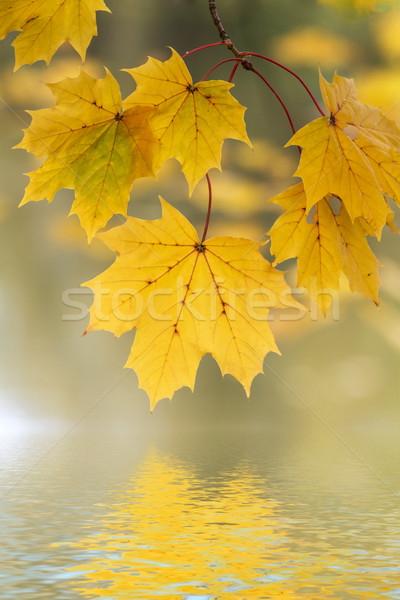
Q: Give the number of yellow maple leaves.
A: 6